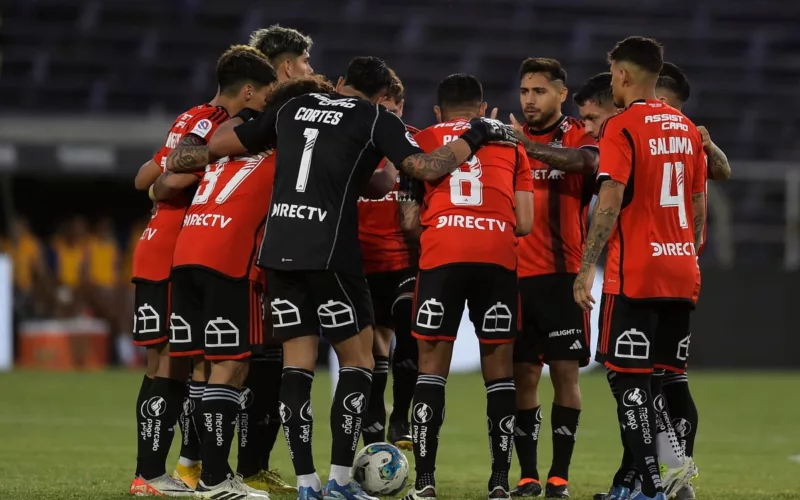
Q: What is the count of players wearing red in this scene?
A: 9